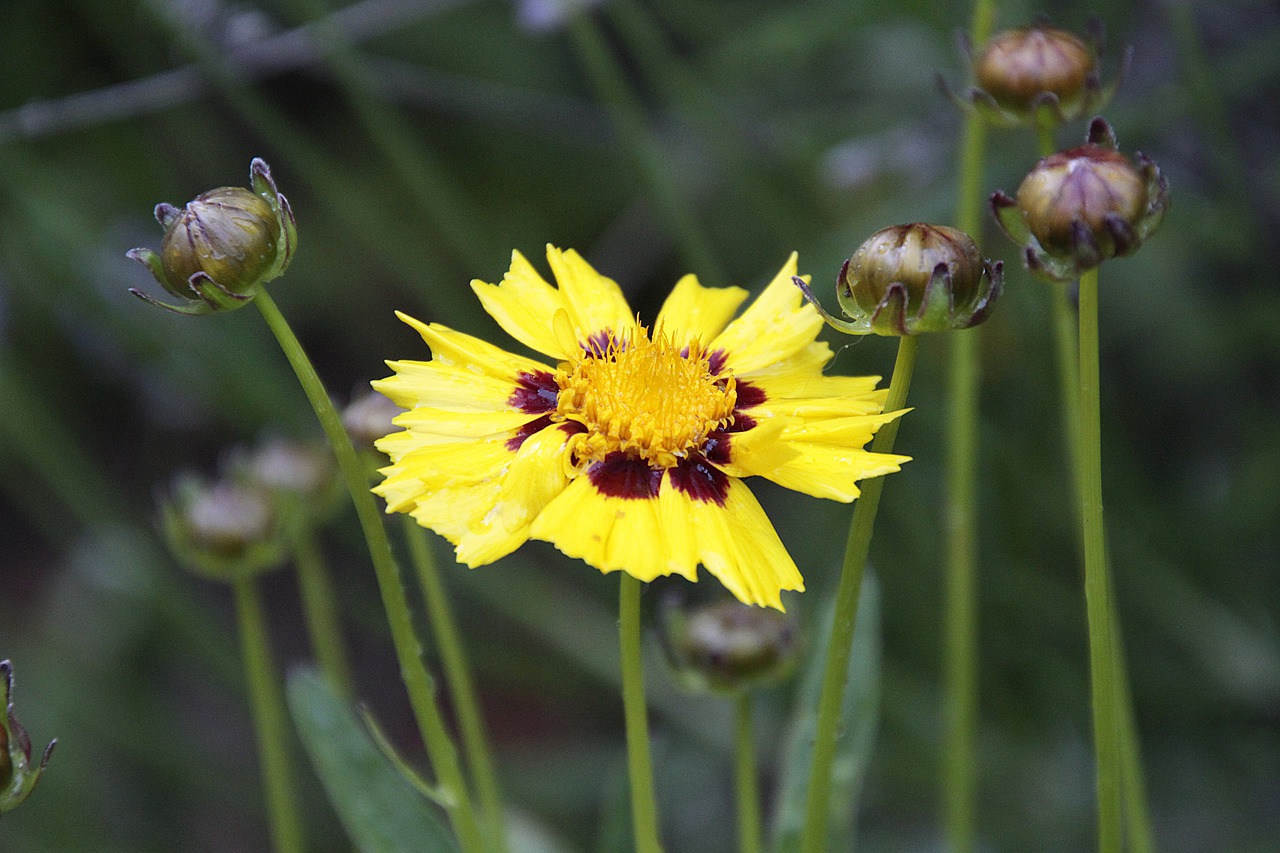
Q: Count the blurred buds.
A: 4